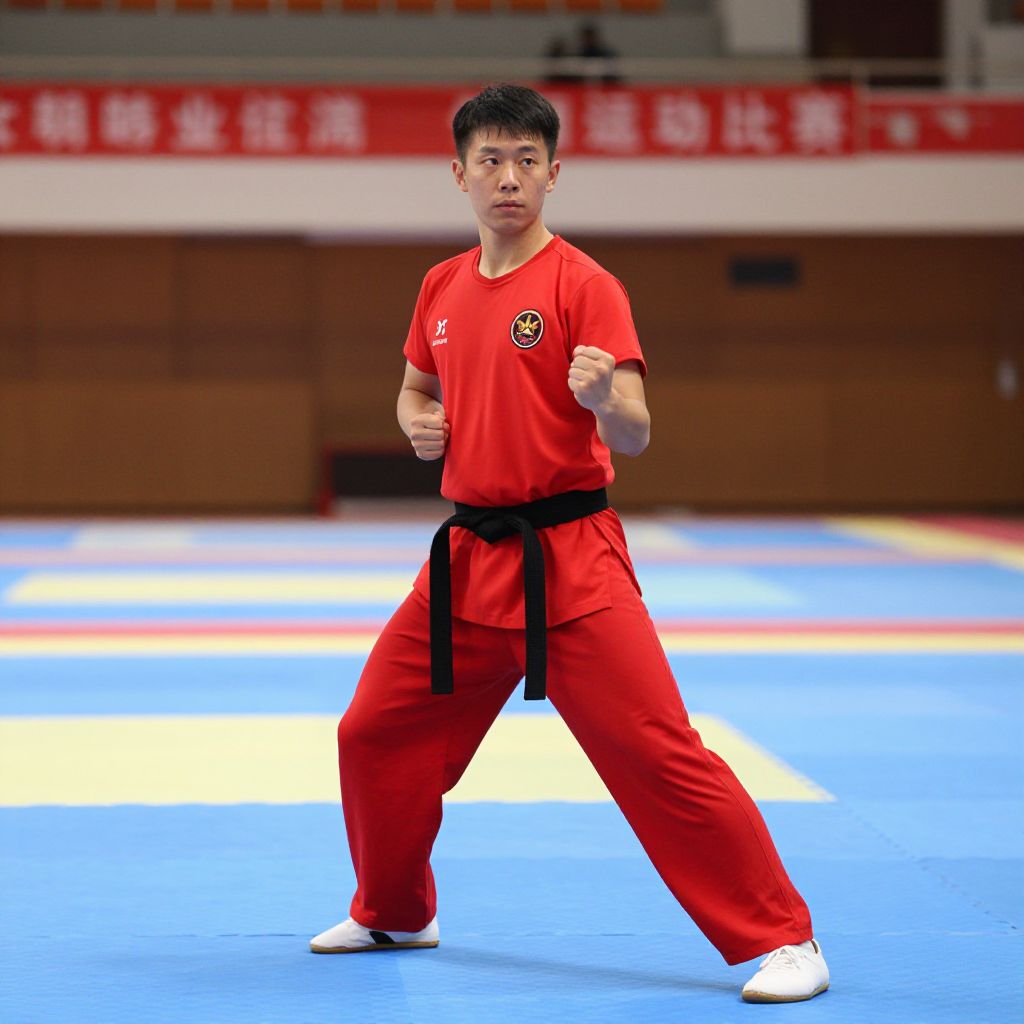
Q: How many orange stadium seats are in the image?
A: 12